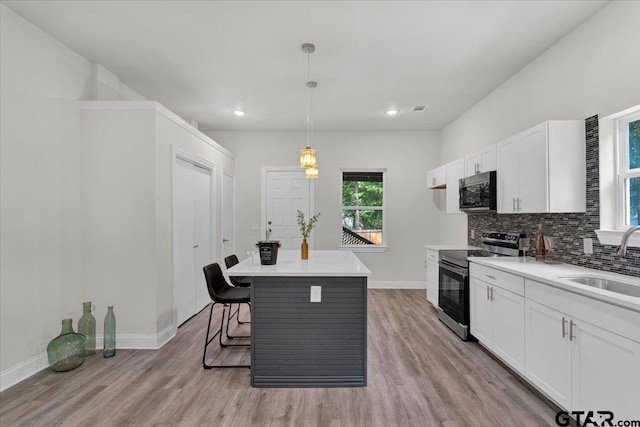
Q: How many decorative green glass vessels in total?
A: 3